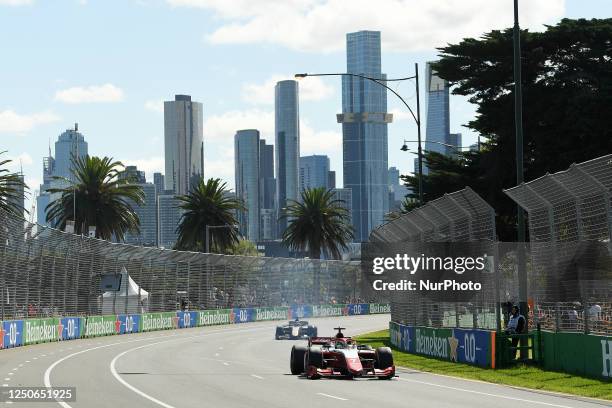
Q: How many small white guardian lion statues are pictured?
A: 0